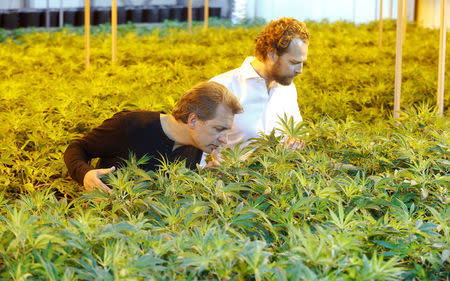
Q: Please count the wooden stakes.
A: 8